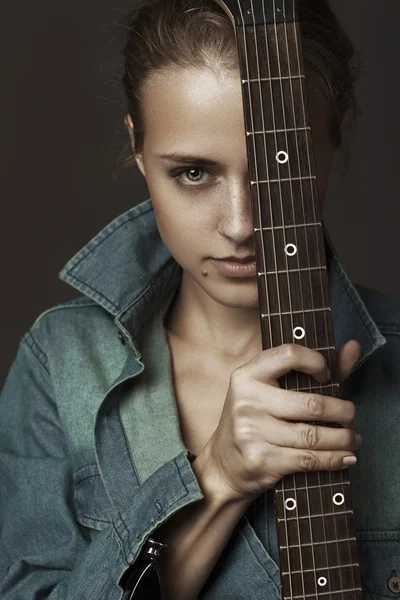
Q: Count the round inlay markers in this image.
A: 6